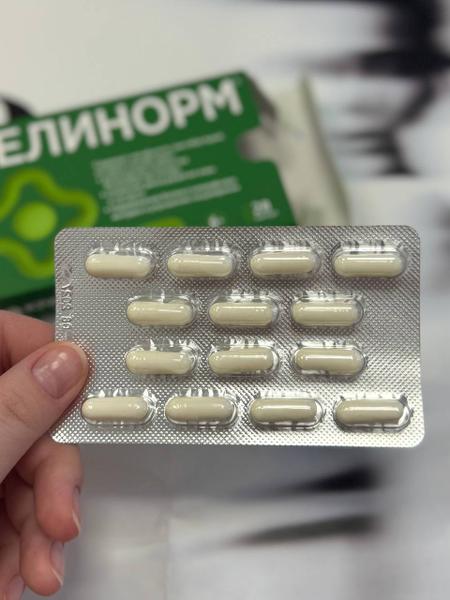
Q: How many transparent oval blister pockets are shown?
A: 14